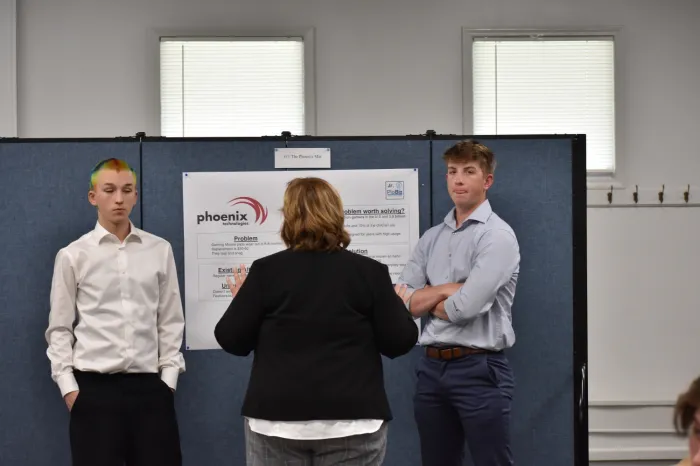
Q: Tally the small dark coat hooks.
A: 4